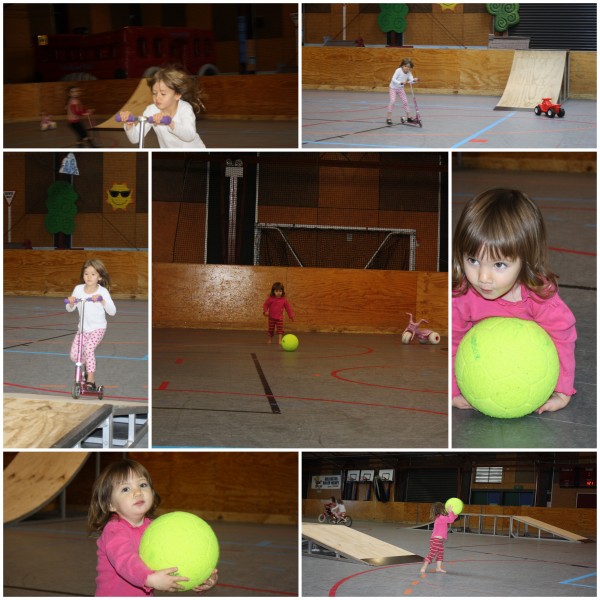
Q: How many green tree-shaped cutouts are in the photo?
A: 3